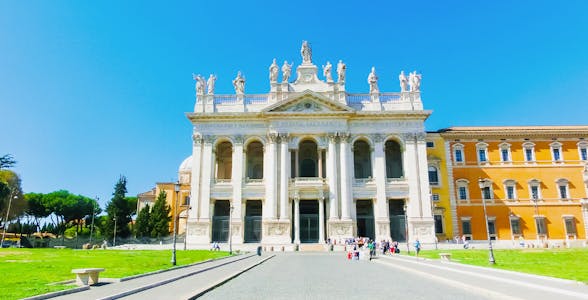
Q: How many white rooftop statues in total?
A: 11